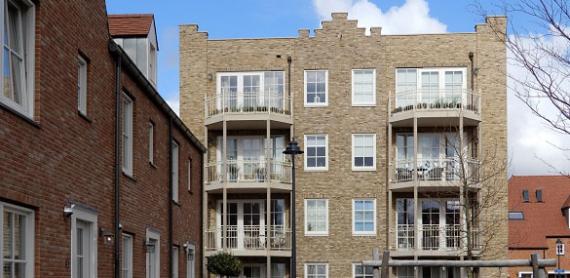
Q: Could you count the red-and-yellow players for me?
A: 0